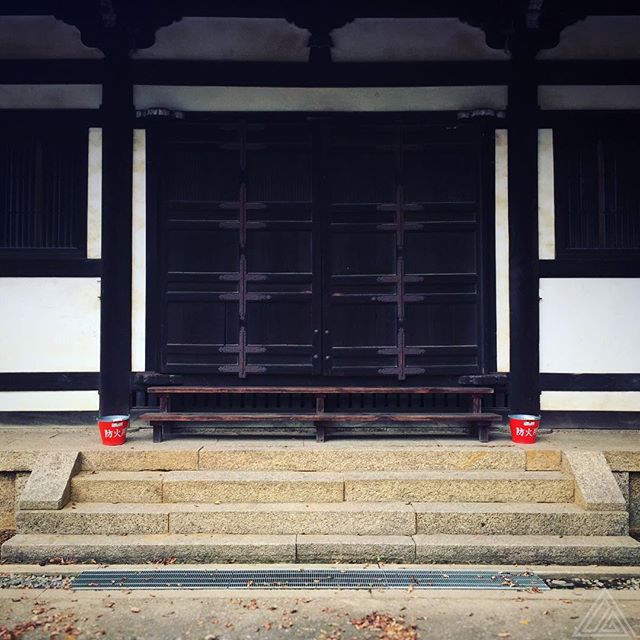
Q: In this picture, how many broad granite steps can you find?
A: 4